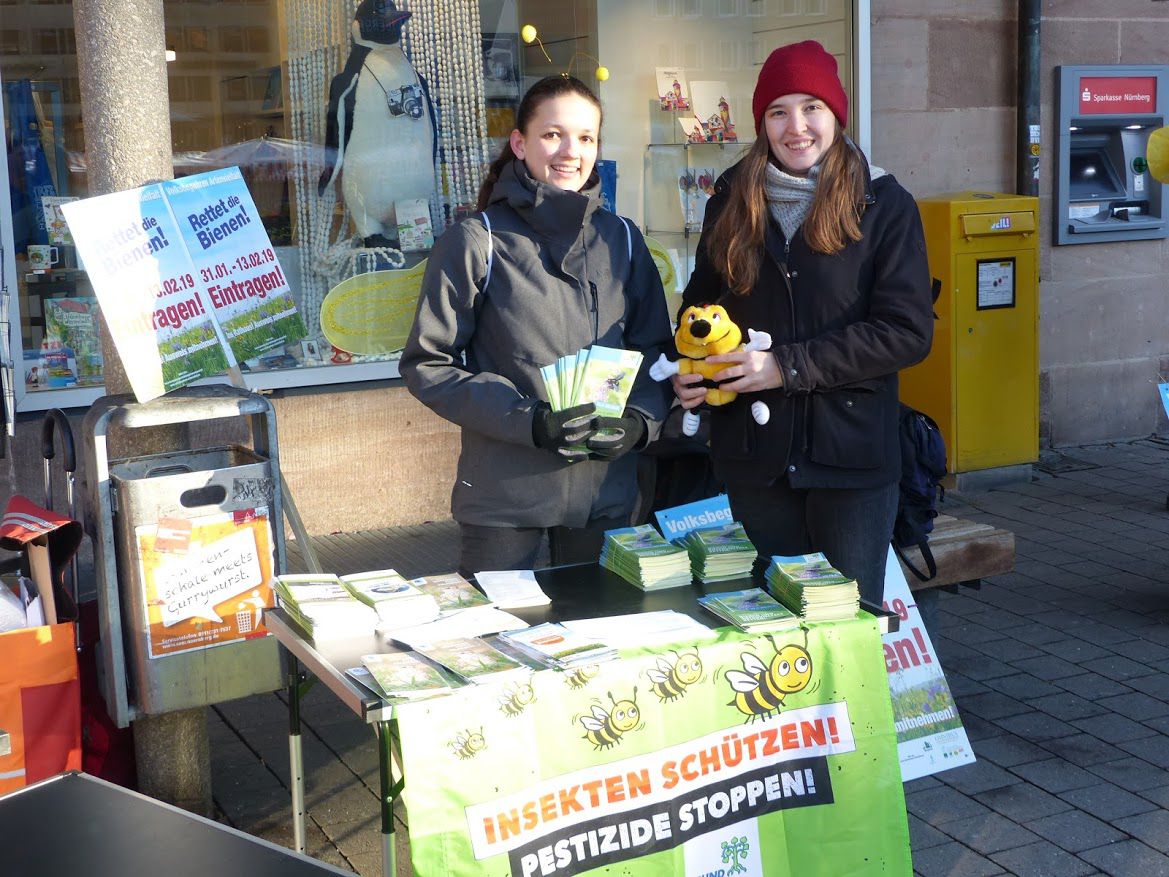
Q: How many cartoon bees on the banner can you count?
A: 6